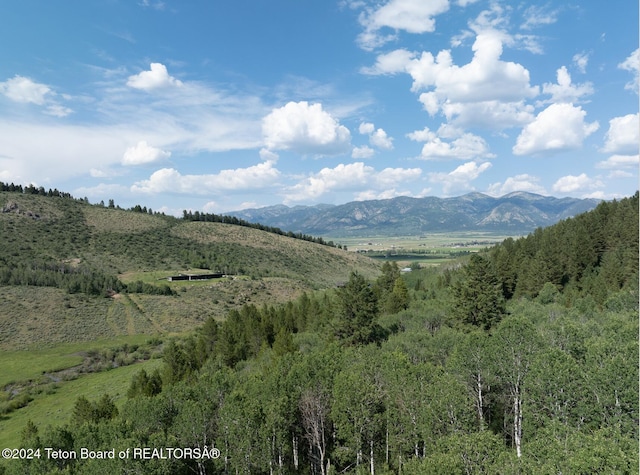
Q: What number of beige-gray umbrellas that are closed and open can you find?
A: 0